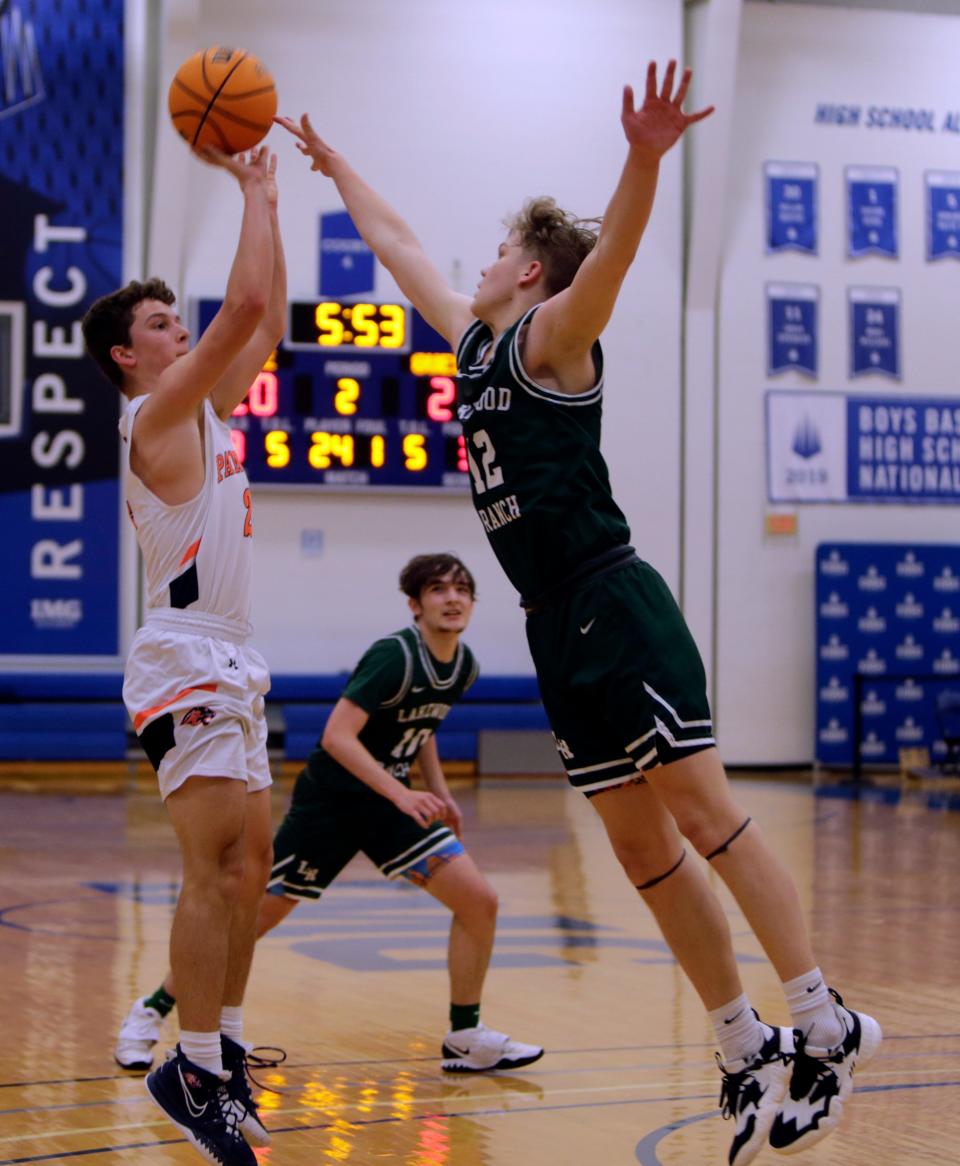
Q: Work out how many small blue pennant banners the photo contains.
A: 5